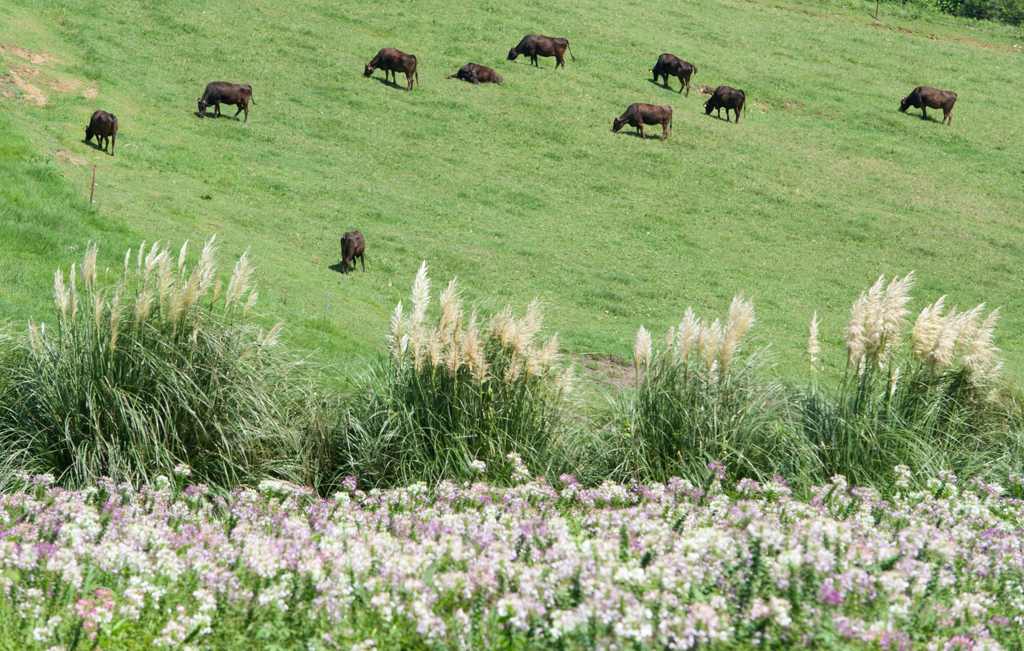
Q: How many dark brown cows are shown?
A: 10